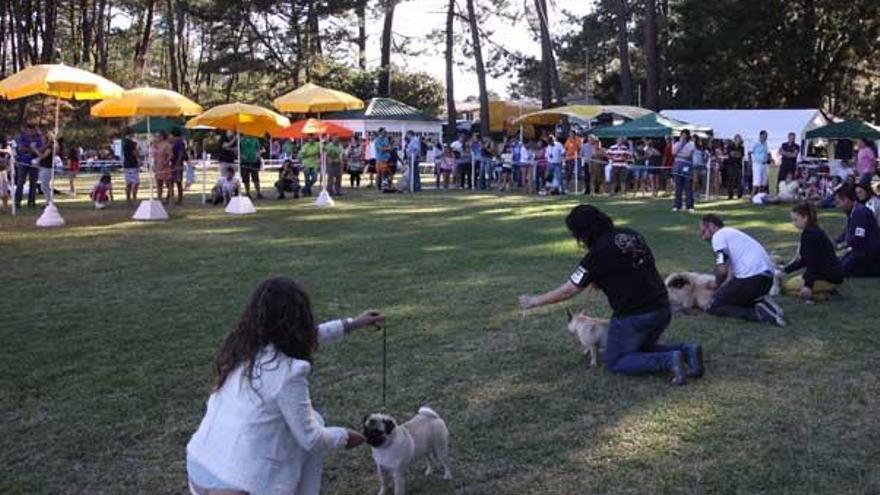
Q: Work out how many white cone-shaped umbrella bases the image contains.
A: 4